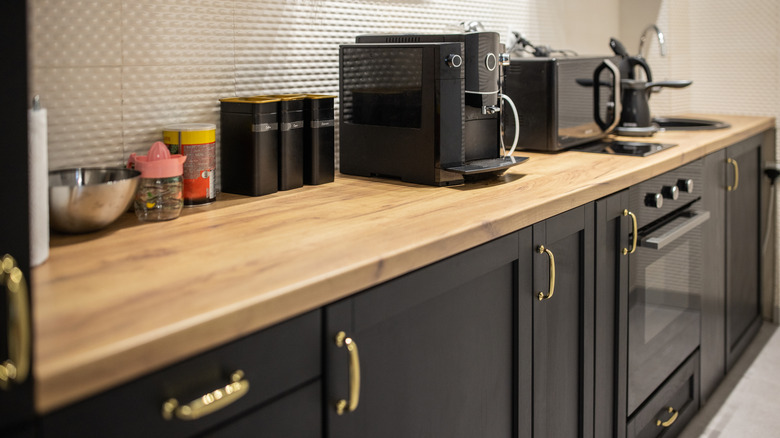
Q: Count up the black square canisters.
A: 3